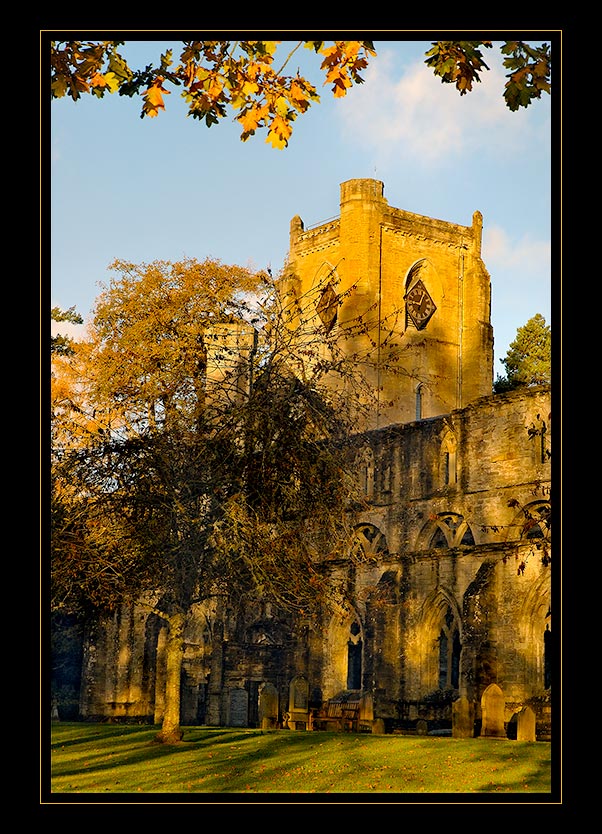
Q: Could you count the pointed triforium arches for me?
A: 3